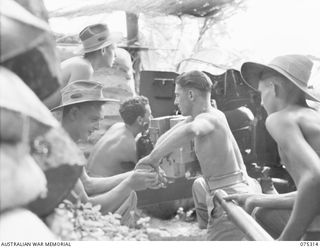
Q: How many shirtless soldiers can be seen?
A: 5